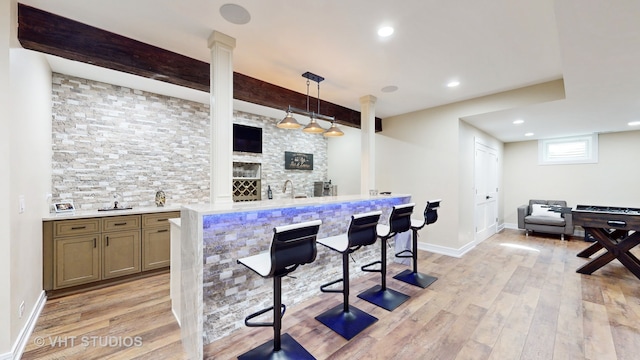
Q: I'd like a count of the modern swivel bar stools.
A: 4